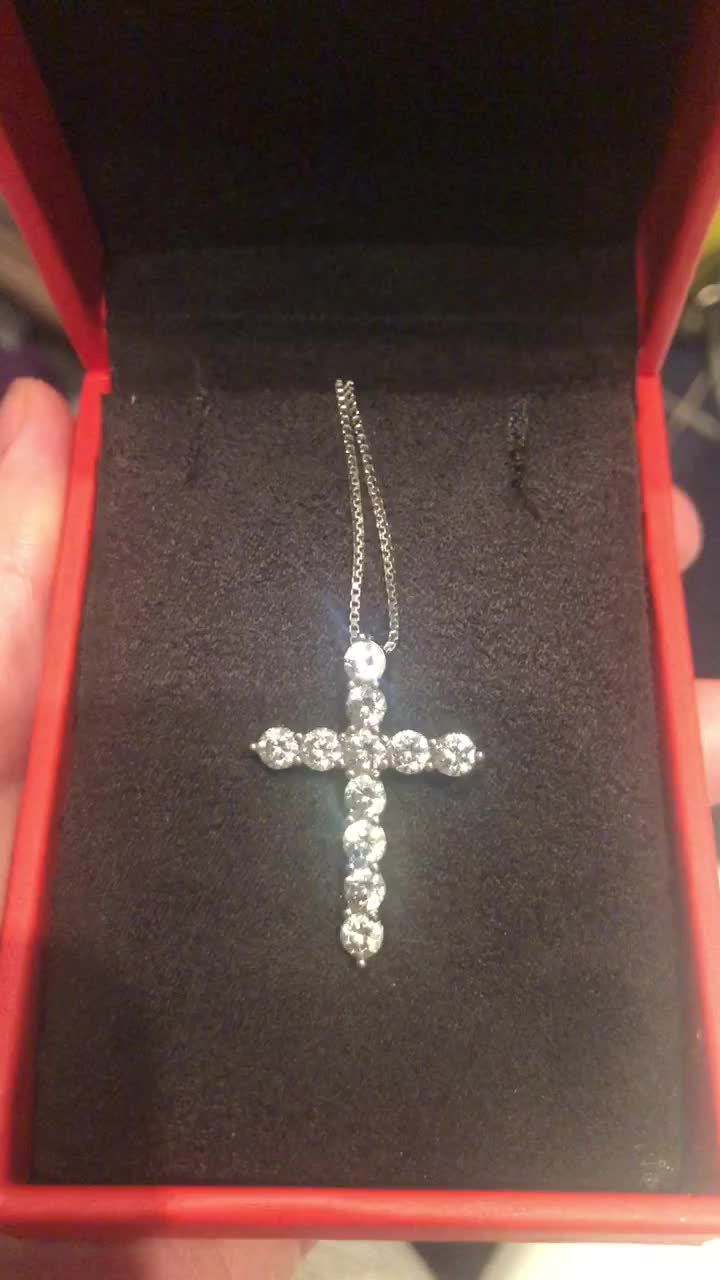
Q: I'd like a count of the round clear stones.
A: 11